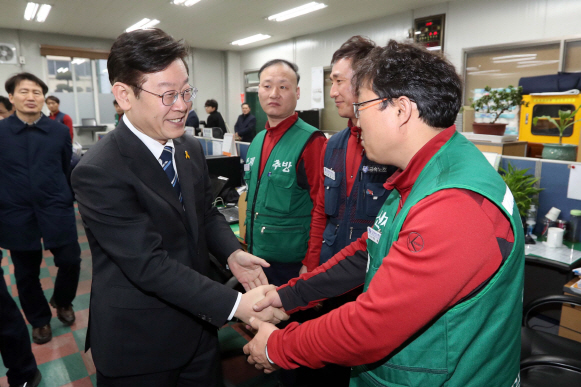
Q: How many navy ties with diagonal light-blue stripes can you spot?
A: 1